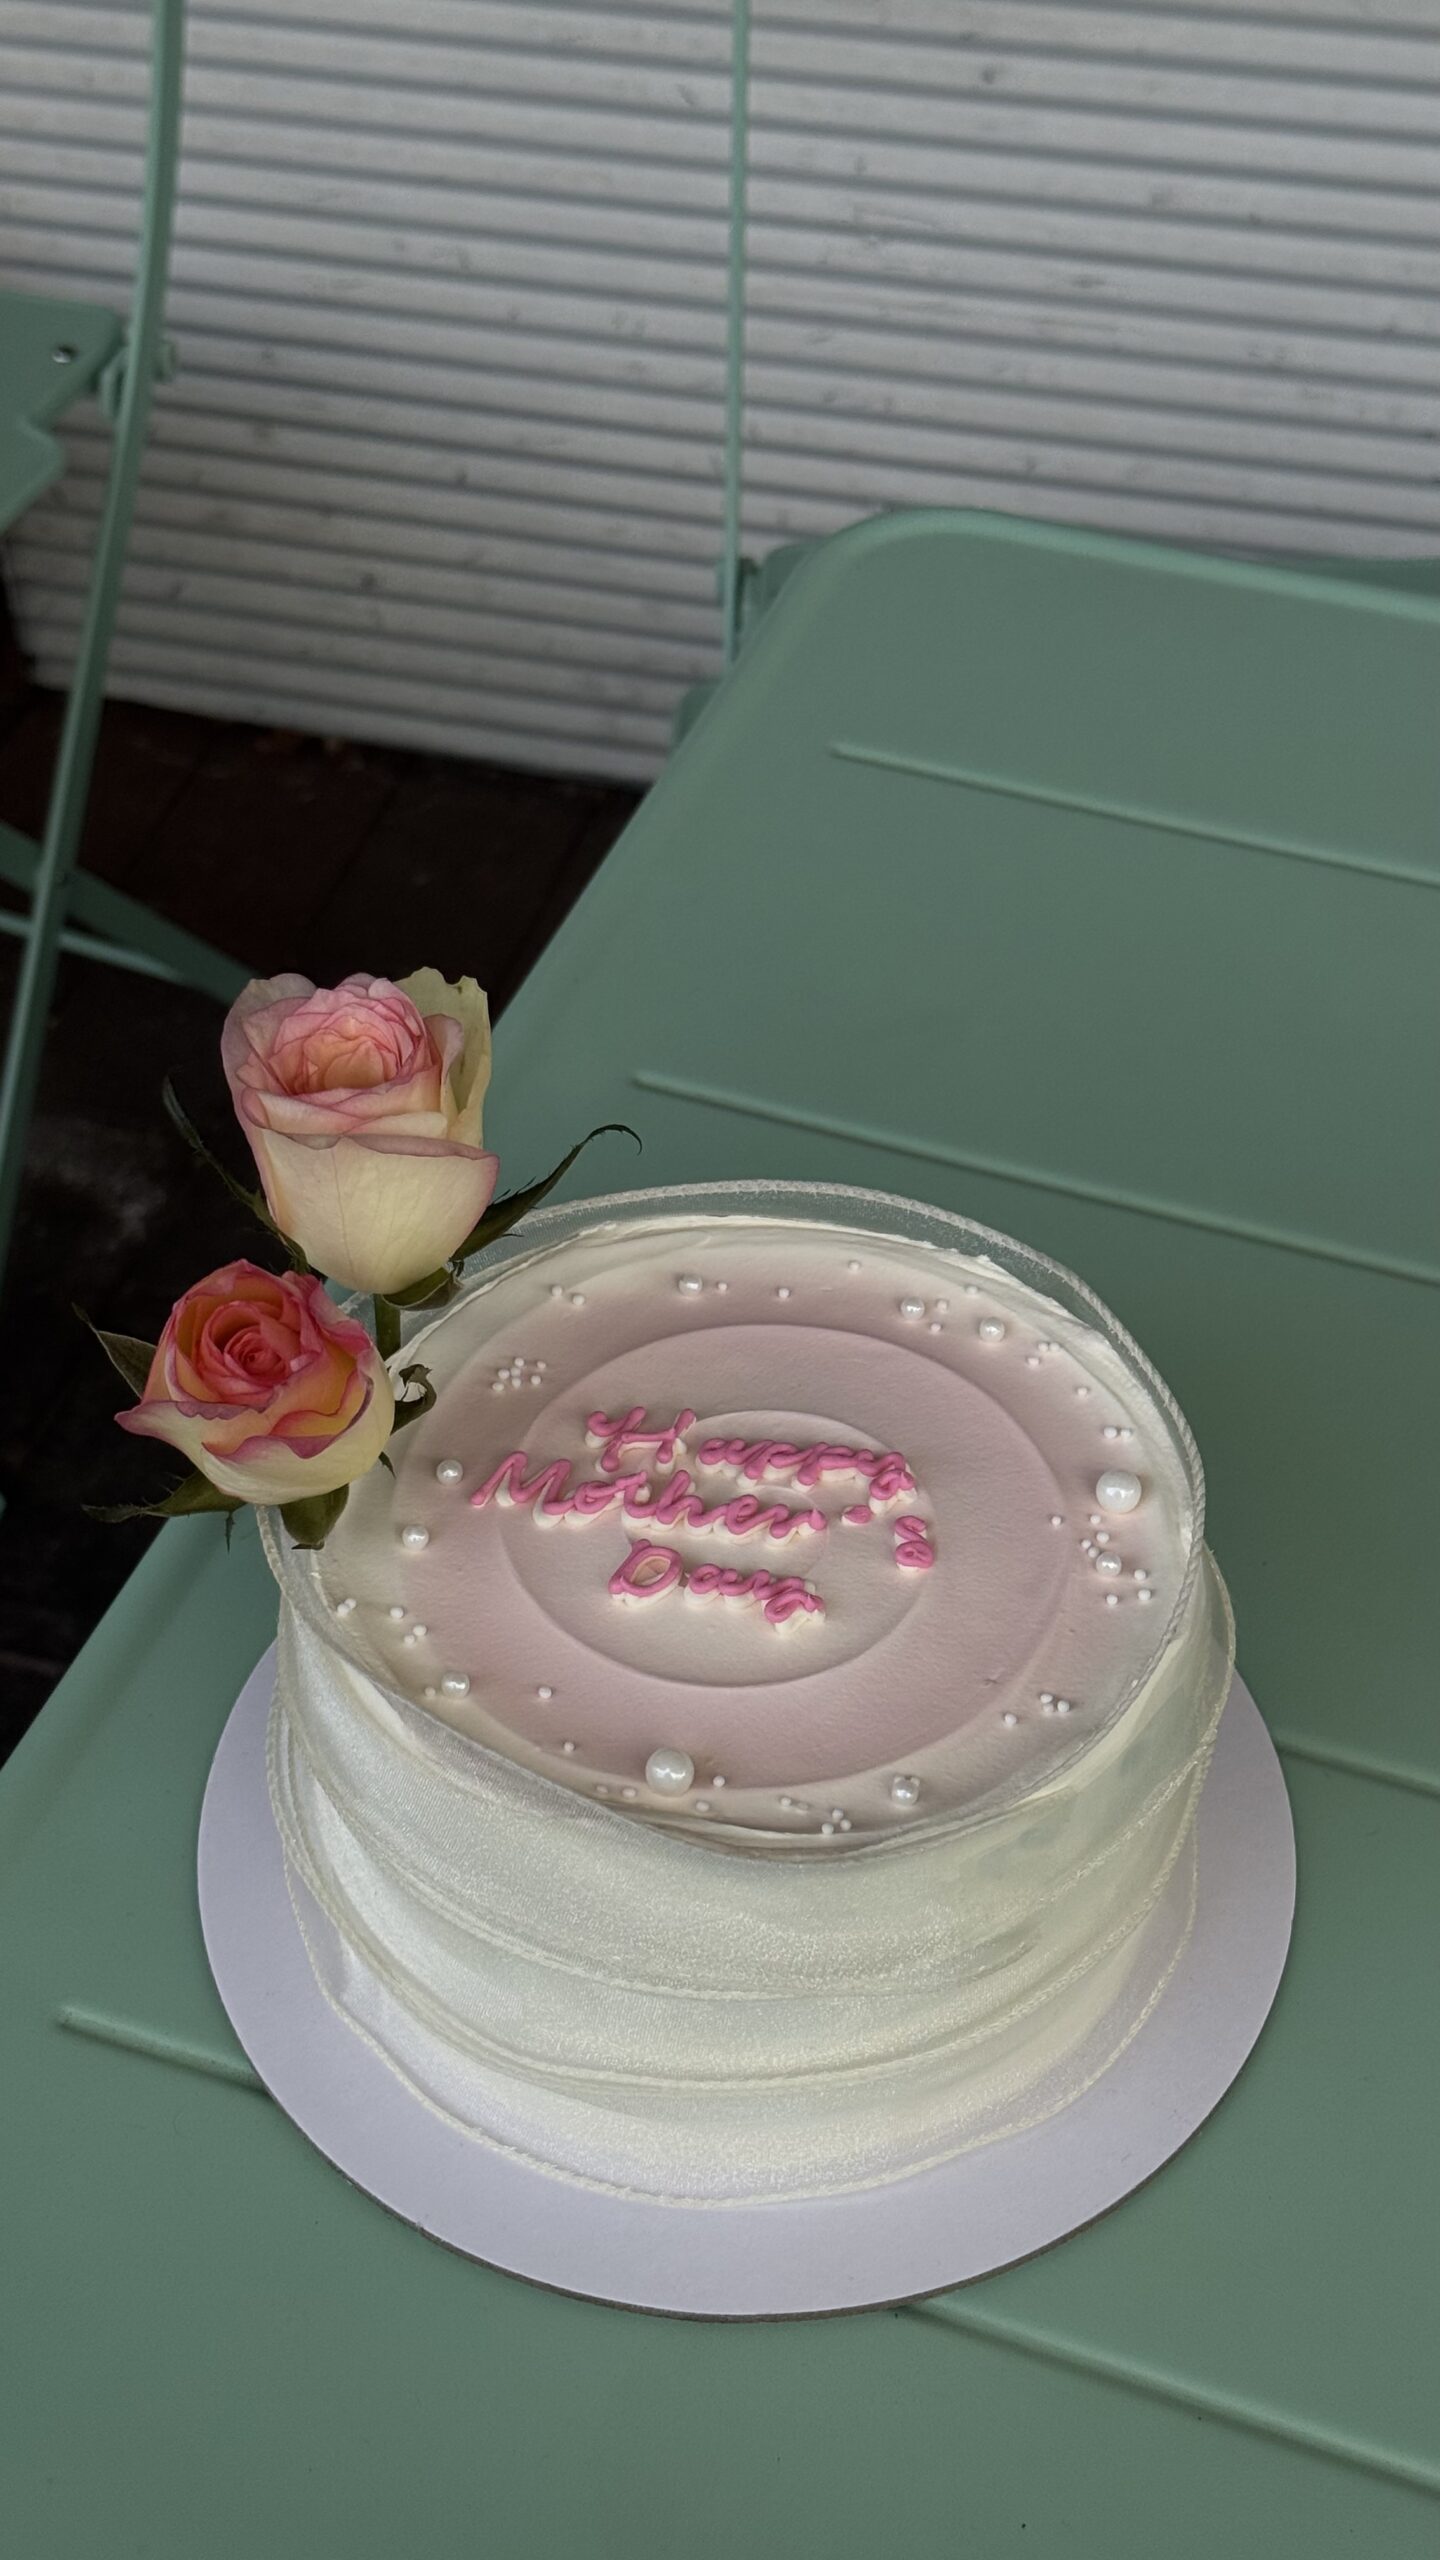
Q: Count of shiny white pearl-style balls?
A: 10